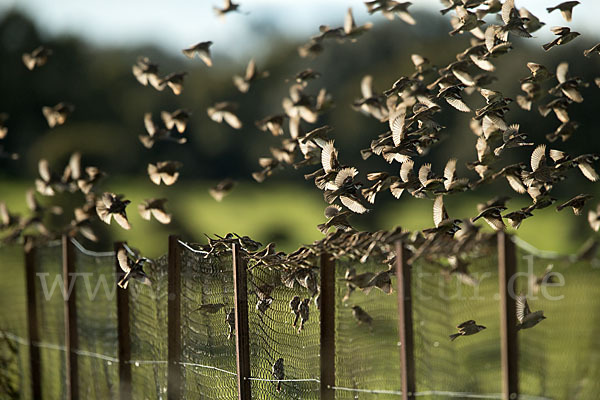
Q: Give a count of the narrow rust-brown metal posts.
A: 8